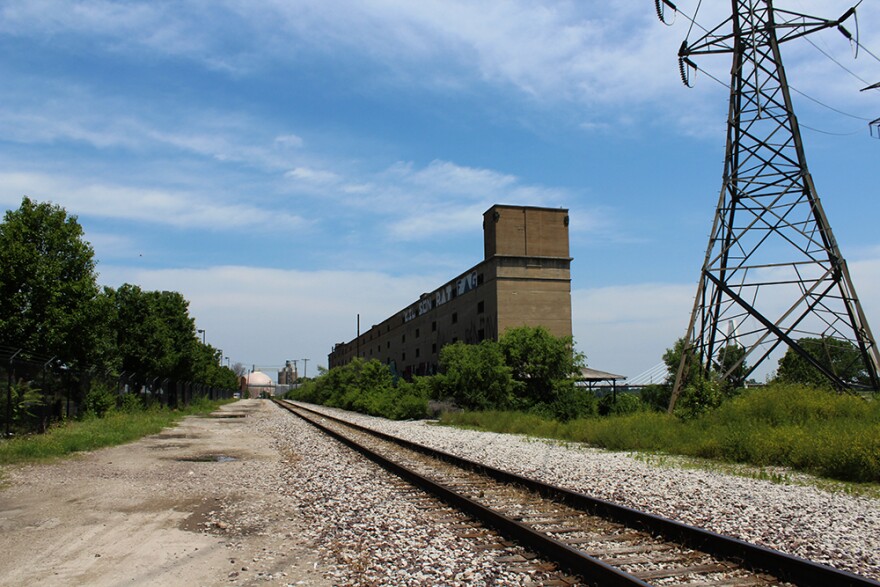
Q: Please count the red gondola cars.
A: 0